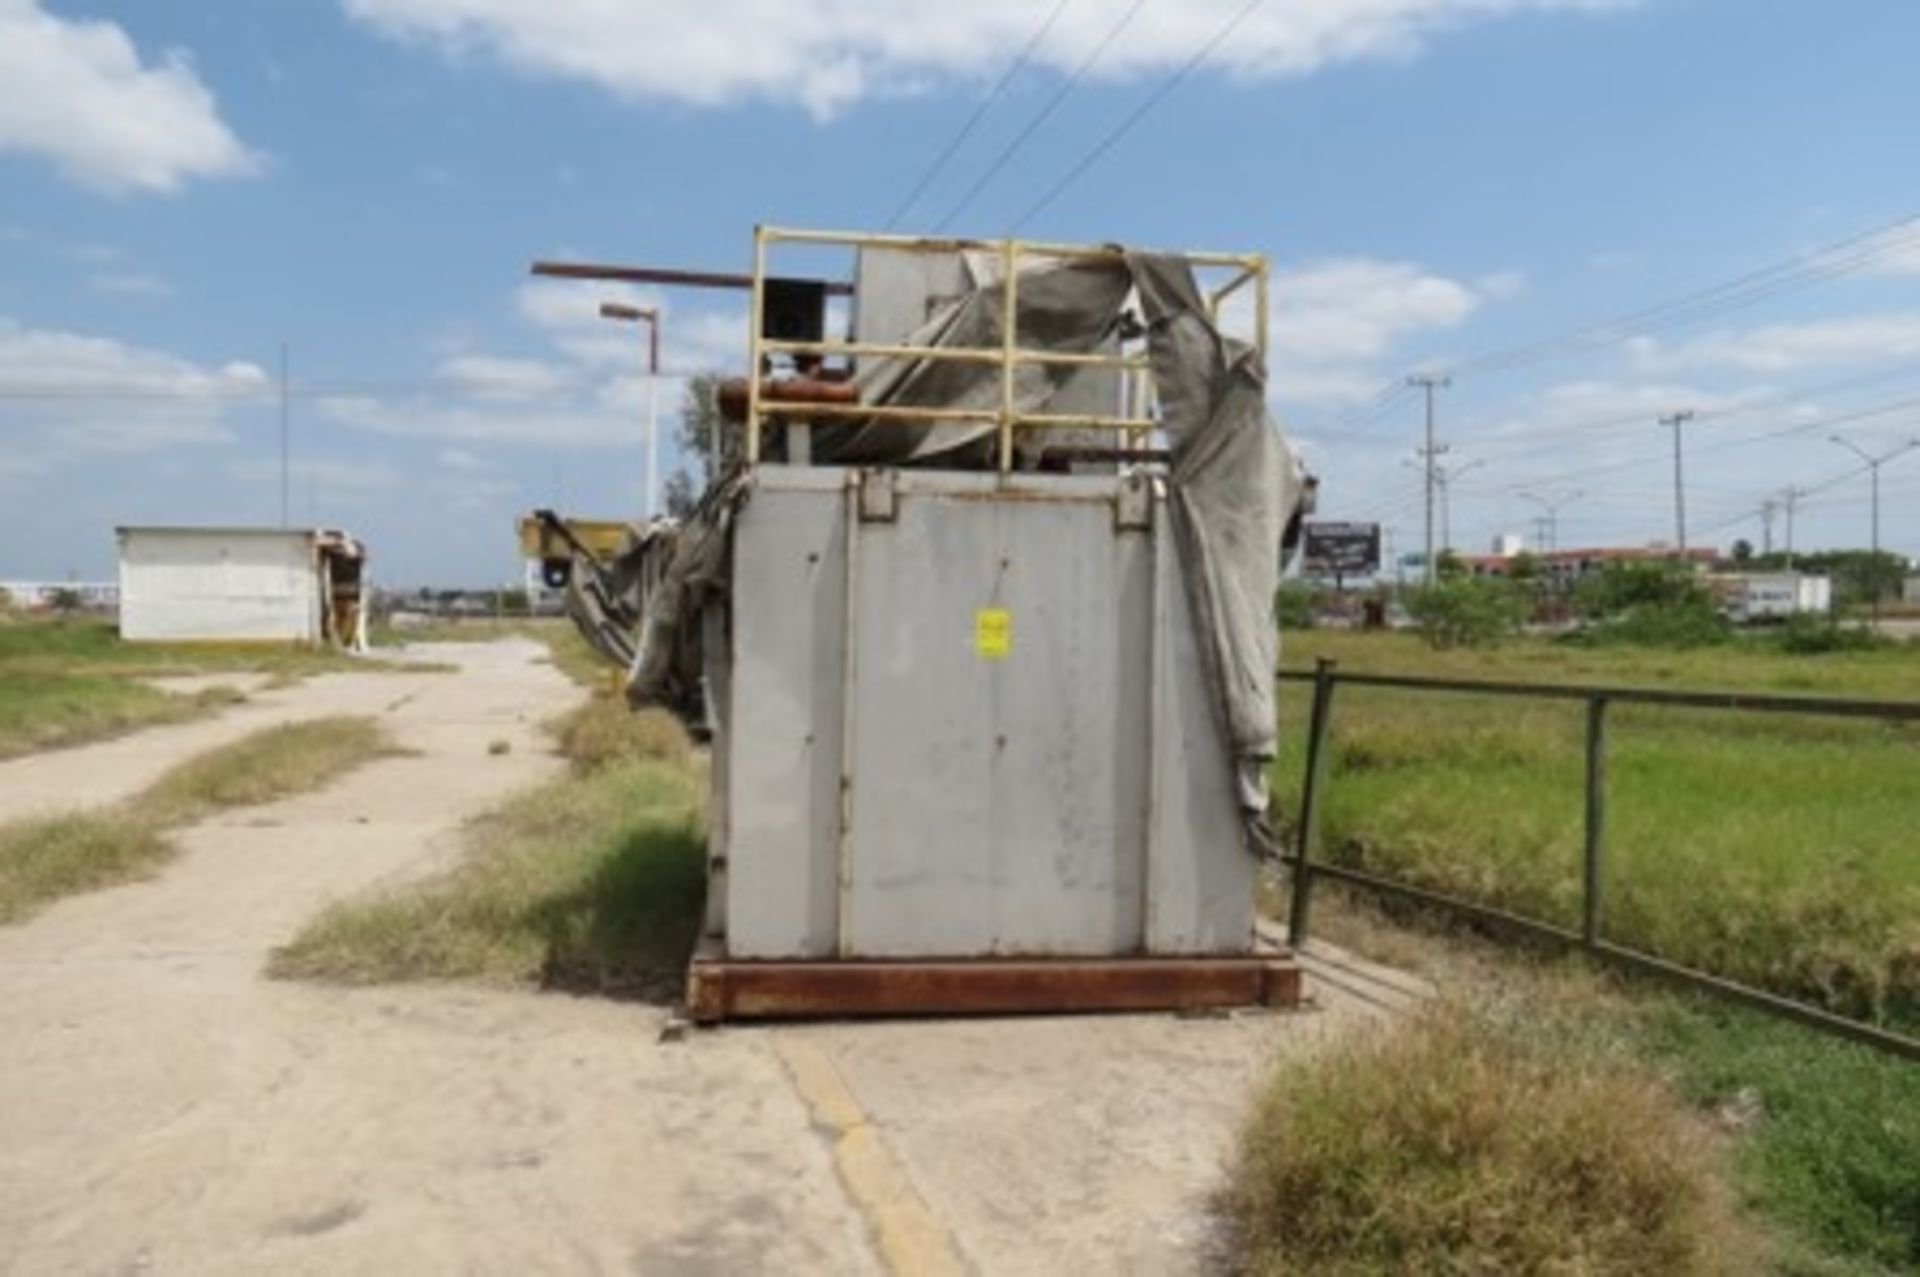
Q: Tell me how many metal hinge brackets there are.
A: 2